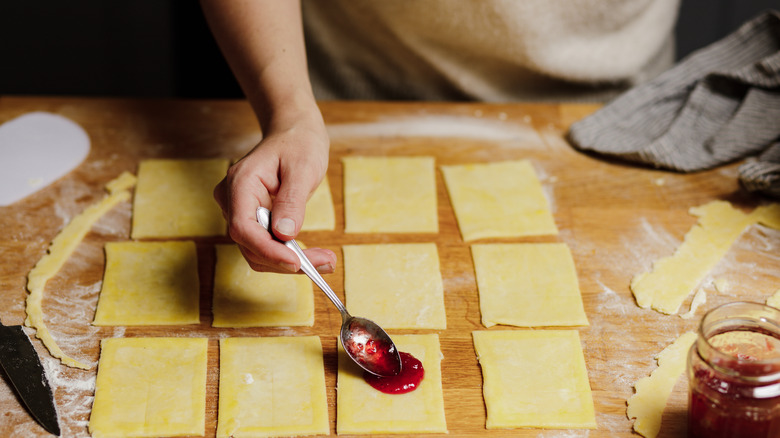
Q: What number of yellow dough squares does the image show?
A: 12